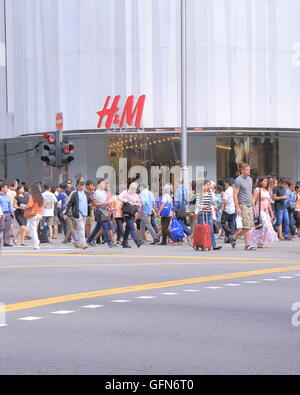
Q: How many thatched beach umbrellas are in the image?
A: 0